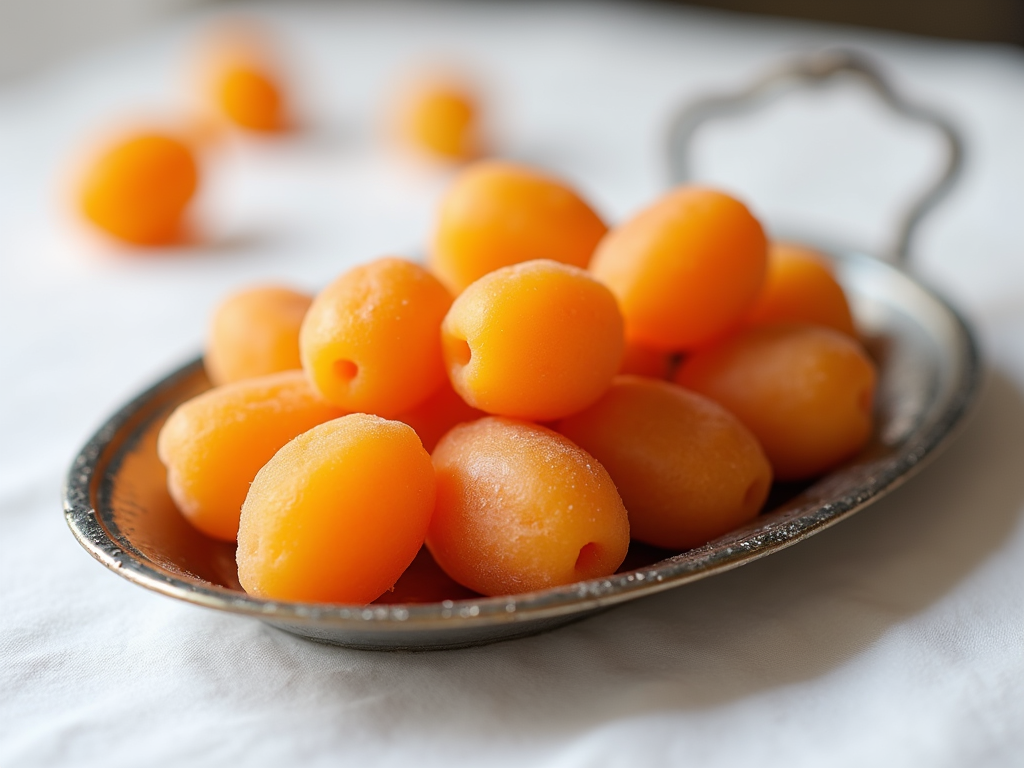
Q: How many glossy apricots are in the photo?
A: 14